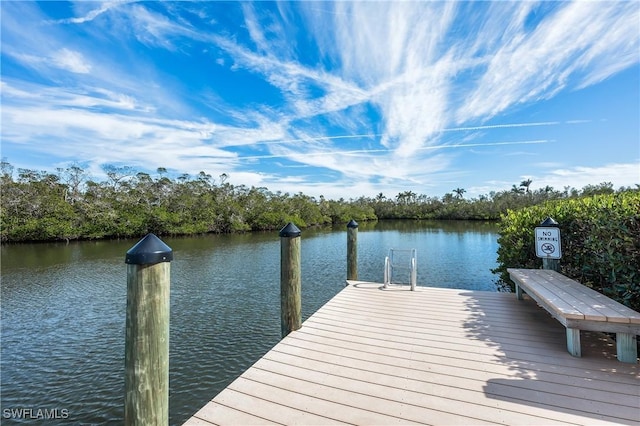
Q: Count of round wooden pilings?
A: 4